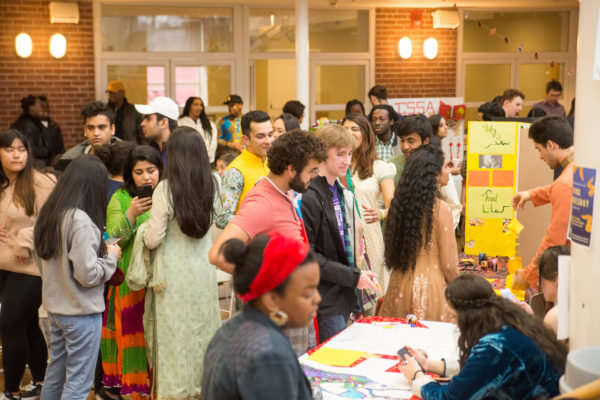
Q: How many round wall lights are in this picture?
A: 4